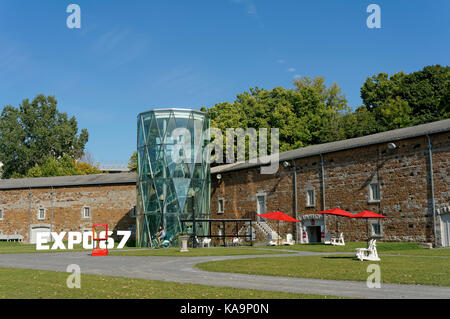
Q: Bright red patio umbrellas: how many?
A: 3